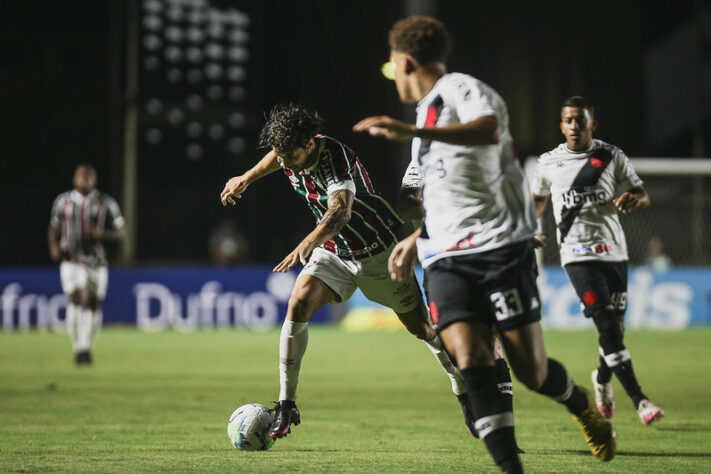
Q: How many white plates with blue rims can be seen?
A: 0